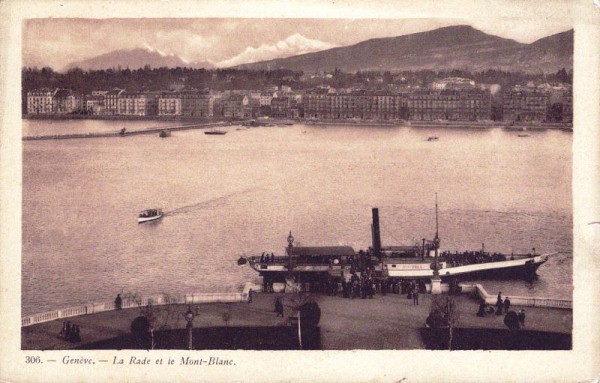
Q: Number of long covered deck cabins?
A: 1